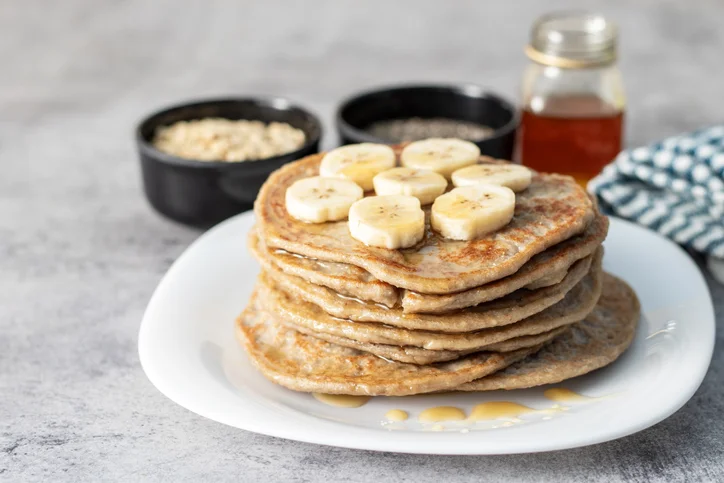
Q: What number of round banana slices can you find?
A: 7